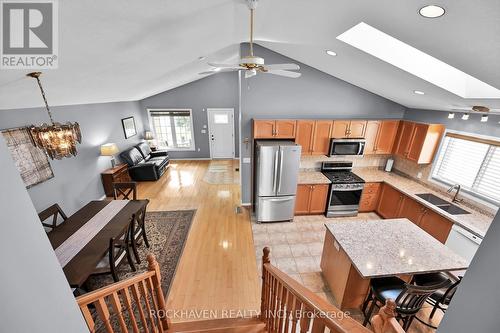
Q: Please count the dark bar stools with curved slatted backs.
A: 2